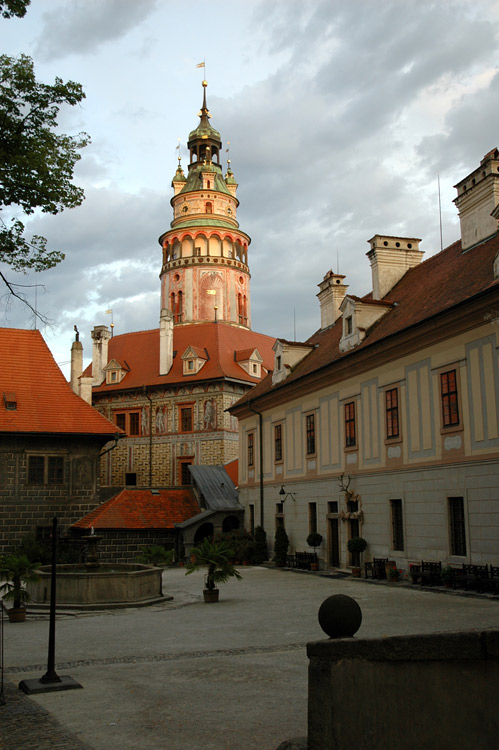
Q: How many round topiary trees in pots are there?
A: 2